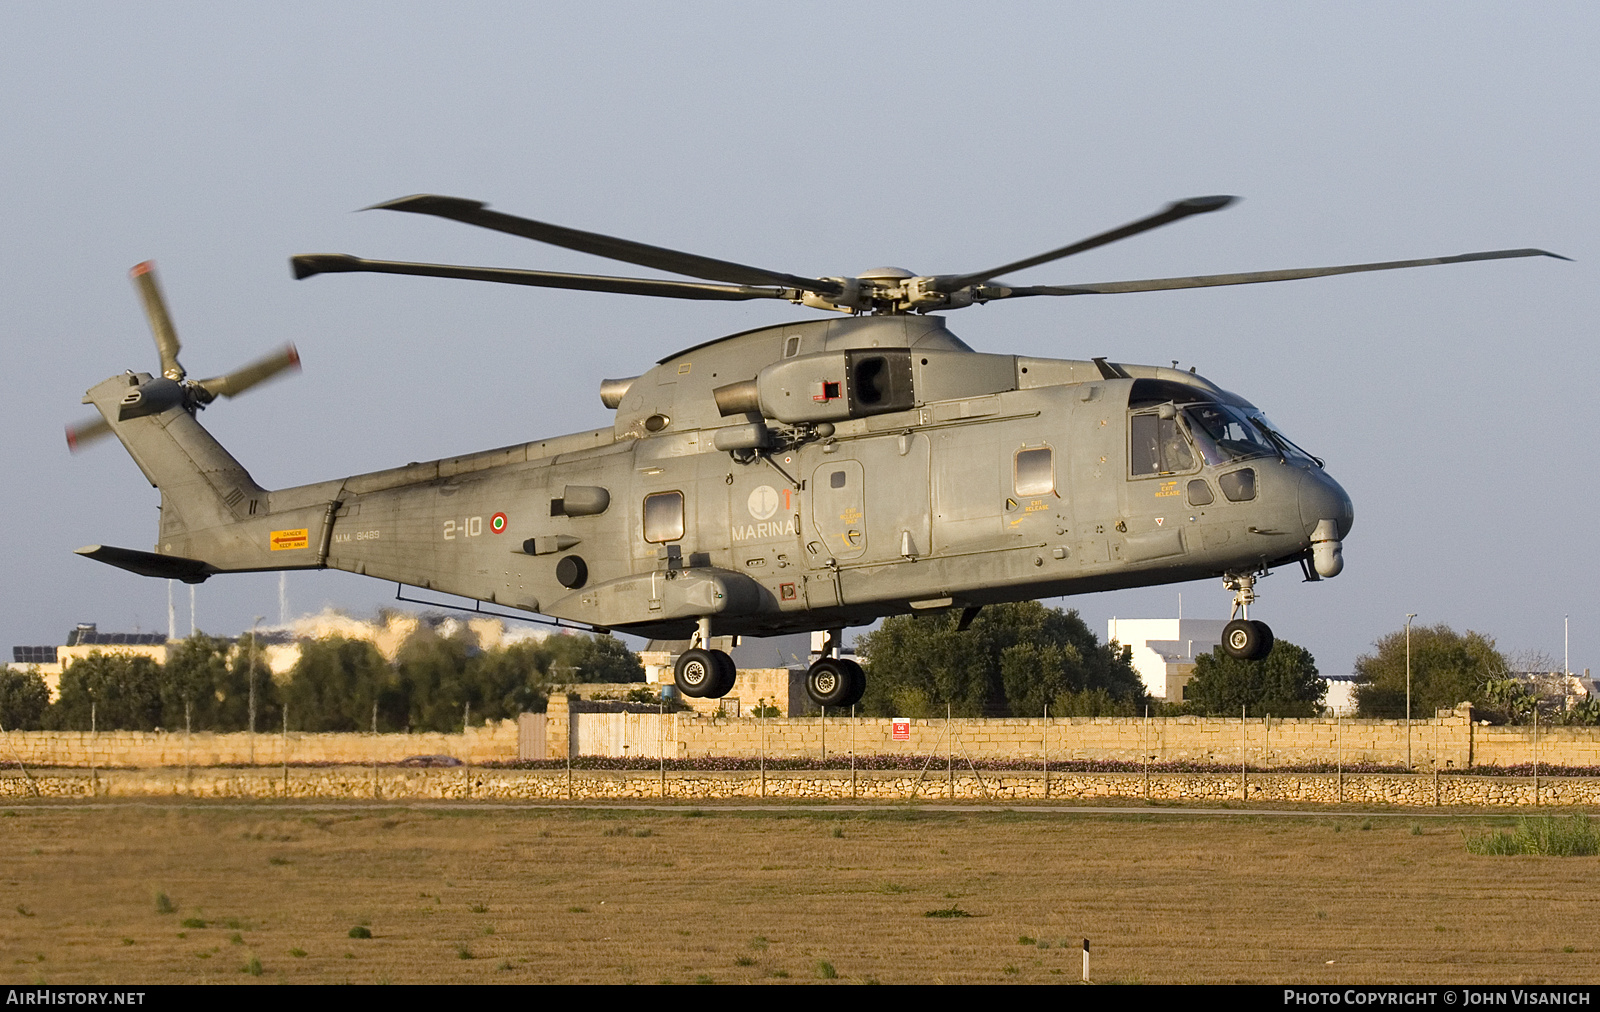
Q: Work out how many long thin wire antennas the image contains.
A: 1